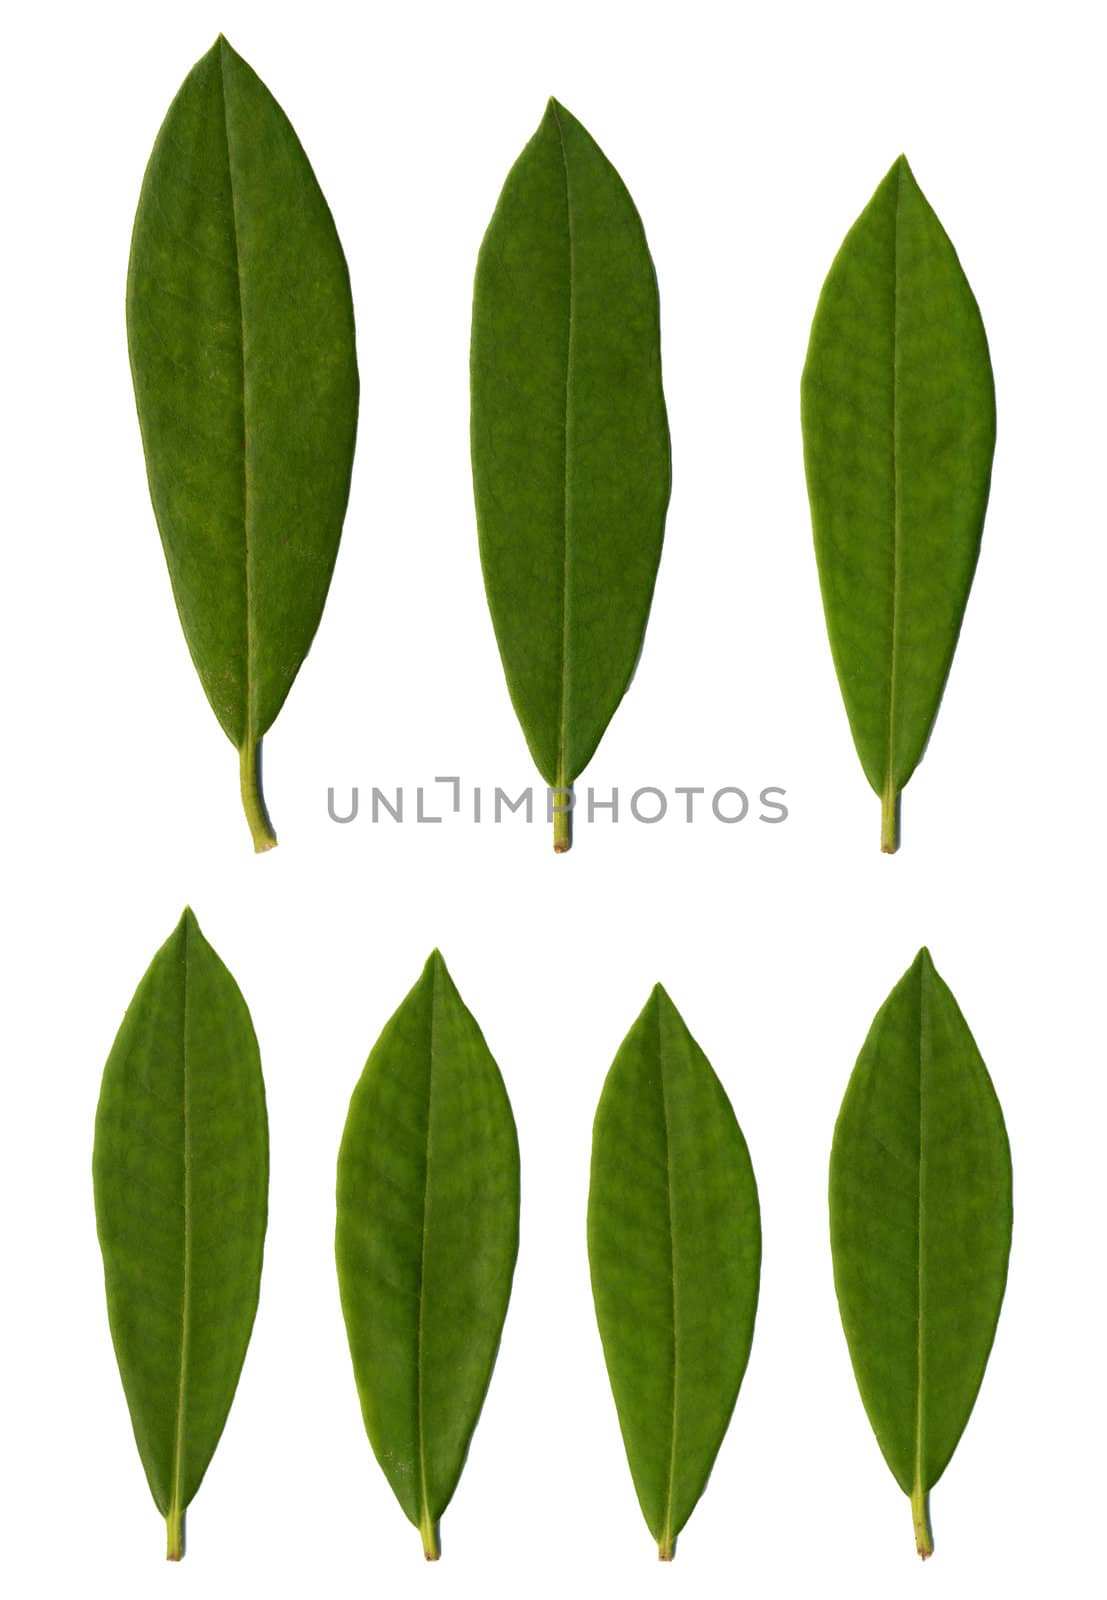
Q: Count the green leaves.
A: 7